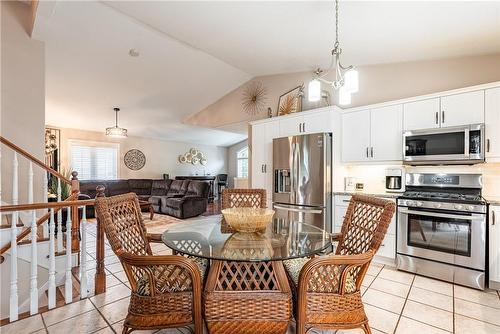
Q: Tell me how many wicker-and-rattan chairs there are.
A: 3